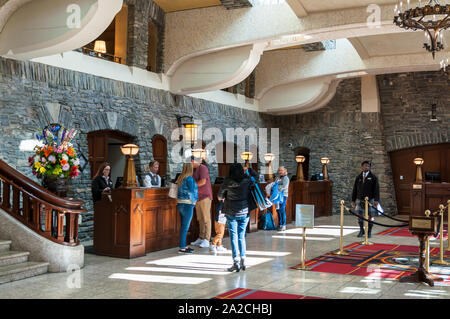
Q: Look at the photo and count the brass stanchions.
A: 5